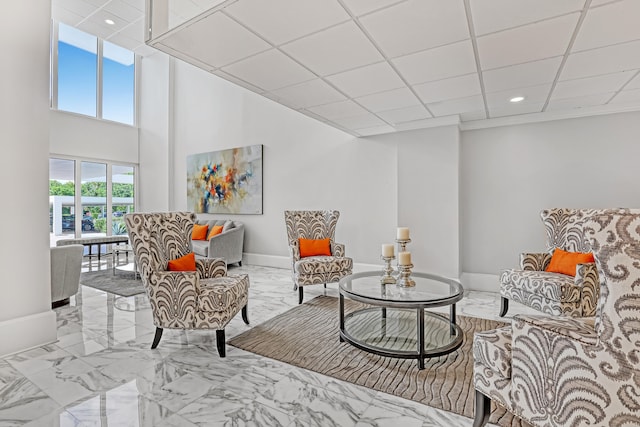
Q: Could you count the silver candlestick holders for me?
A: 3